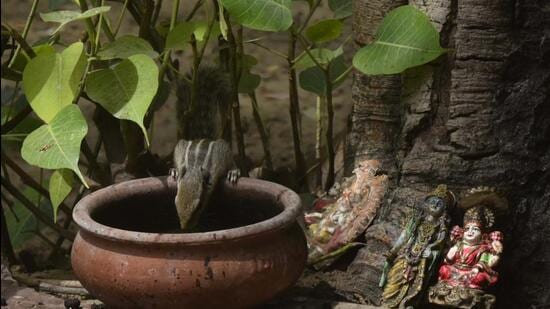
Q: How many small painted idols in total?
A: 3